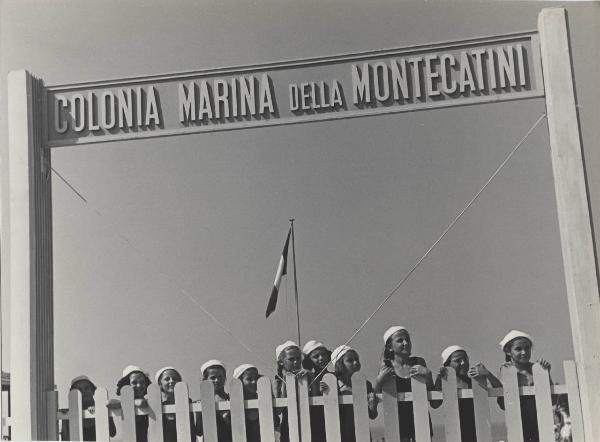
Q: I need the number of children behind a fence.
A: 11